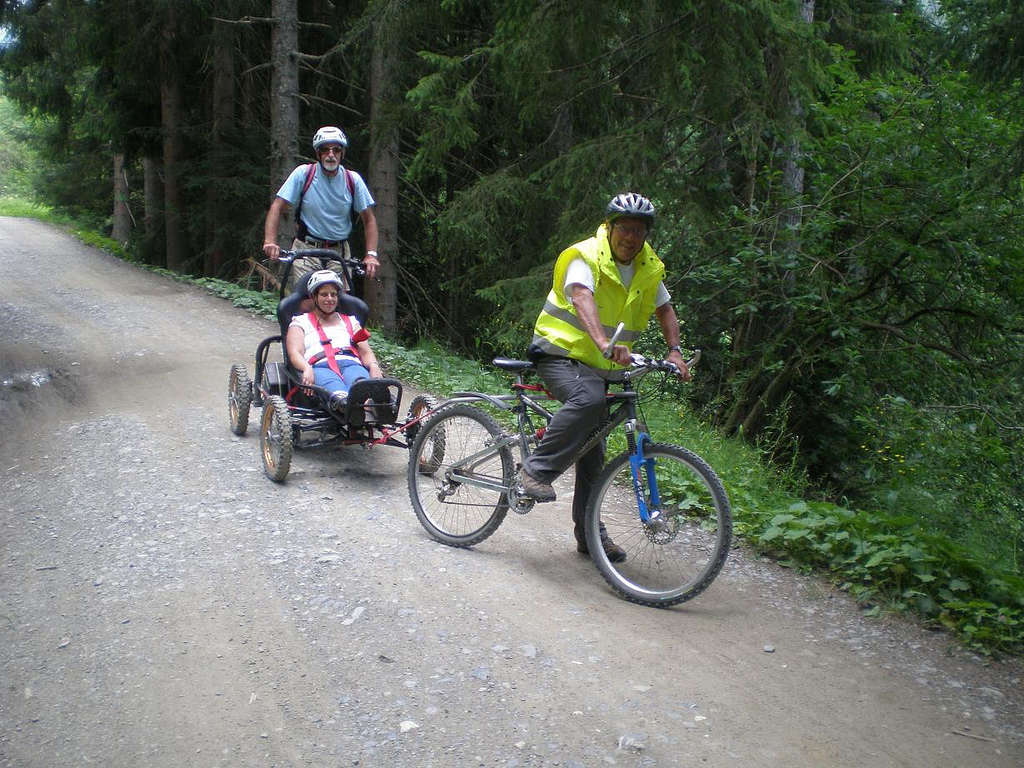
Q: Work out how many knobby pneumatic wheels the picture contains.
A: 5